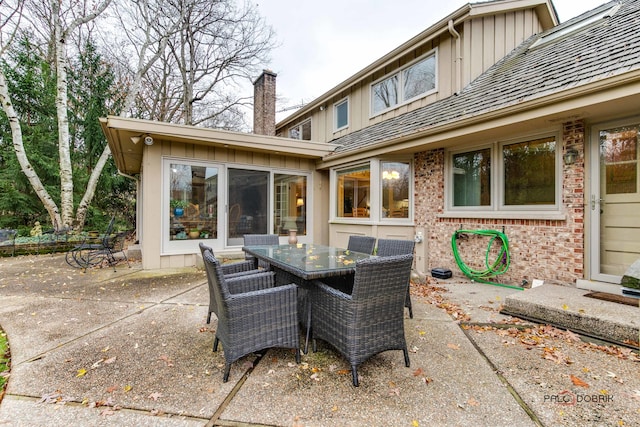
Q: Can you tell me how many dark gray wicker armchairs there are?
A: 6